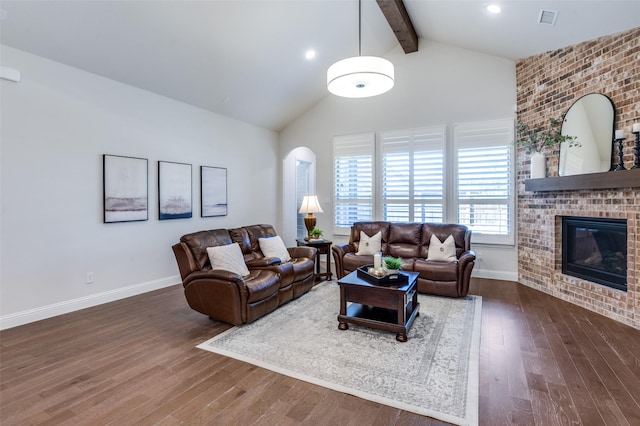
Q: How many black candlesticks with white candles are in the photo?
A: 2